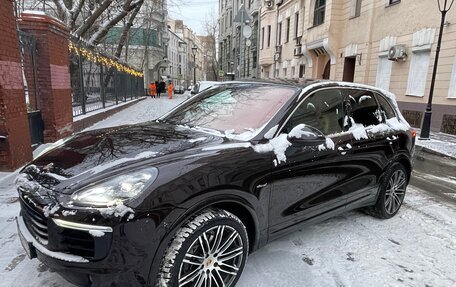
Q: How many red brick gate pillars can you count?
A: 2